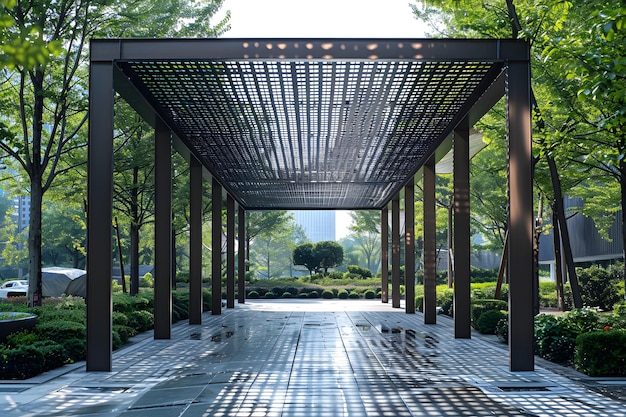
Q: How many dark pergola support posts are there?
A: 12